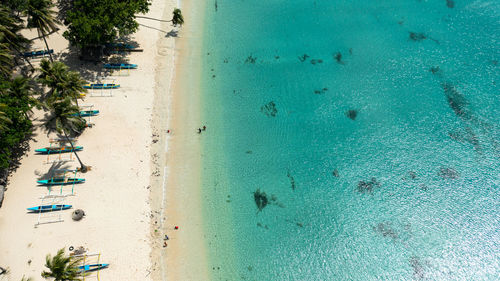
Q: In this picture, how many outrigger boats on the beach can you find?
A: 9